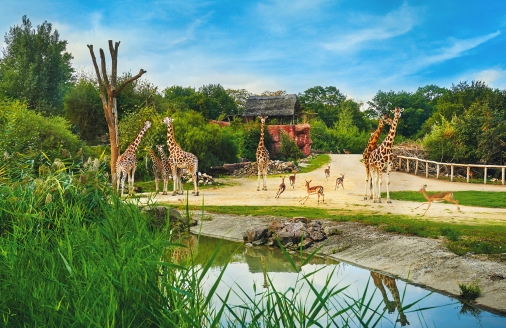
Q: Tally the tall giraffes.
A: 5